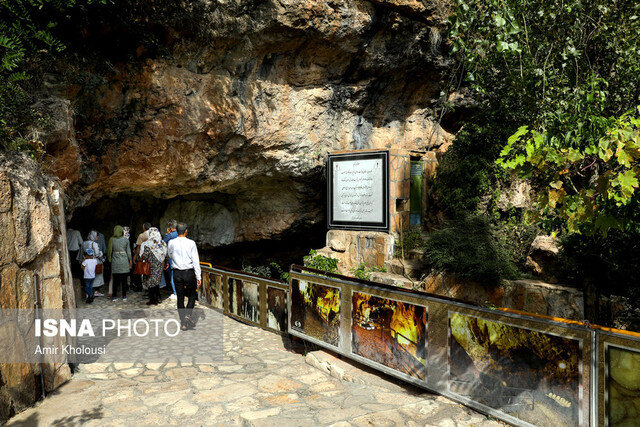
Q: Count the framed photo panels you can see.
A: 7